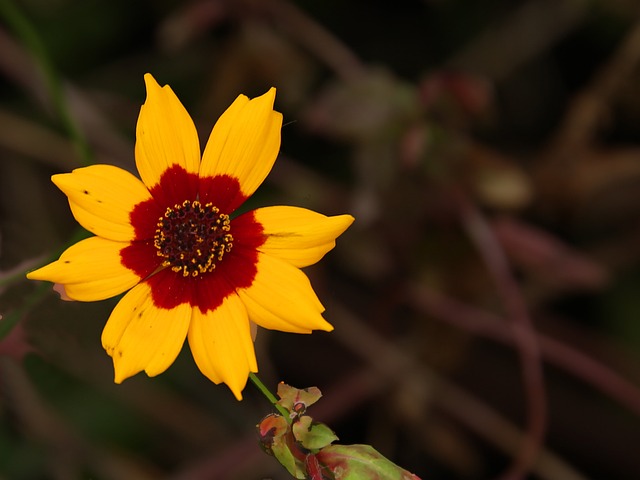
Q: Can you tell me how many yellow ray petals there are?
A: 8